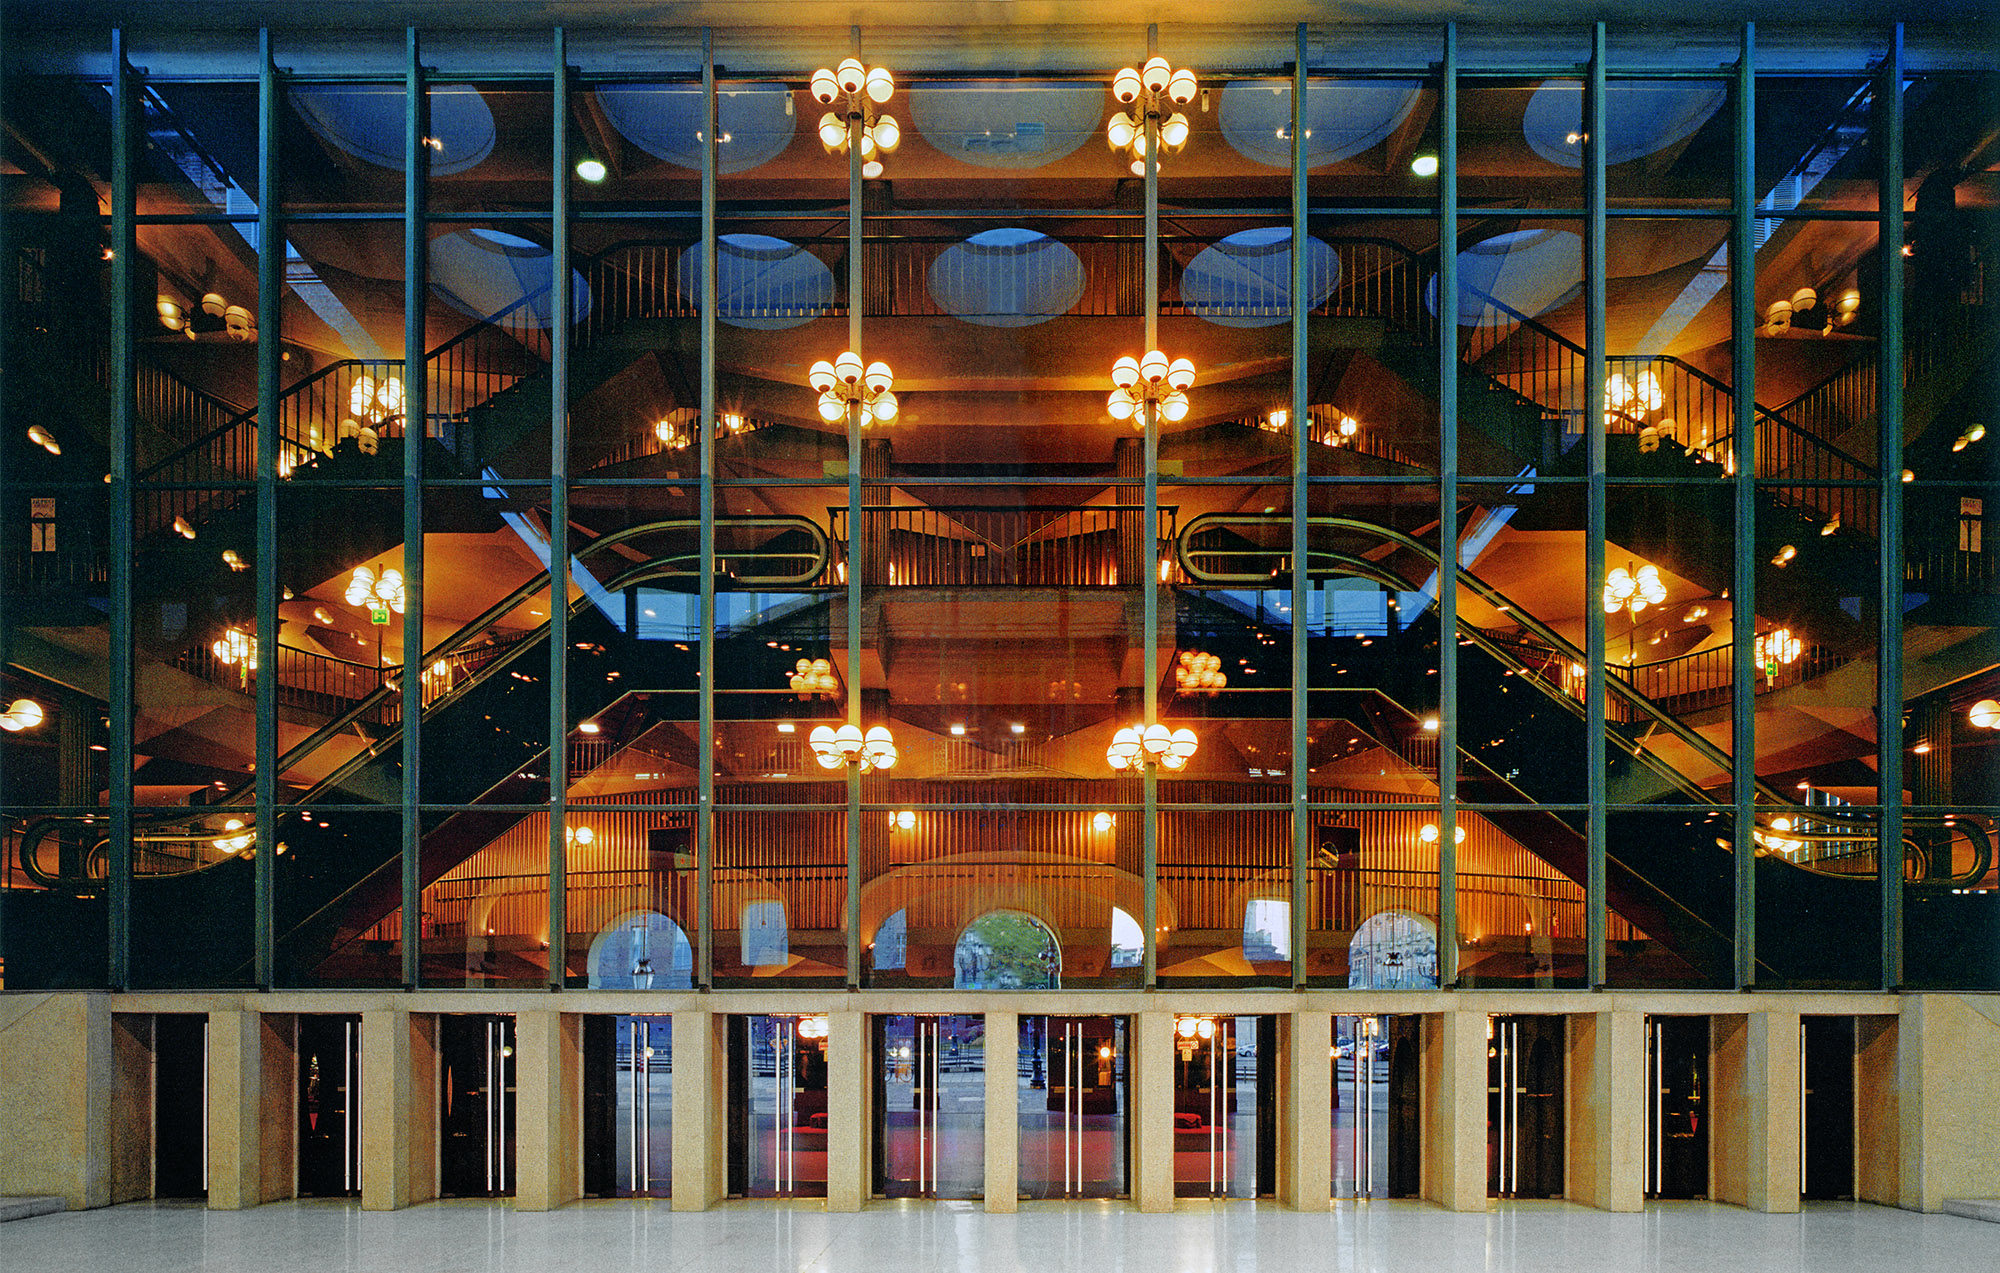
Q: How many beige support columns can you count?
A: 11